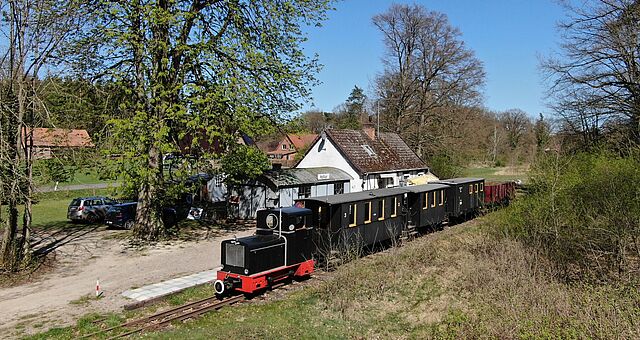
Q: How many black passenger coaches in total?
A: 3